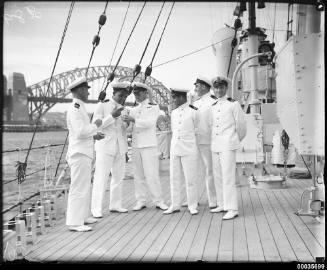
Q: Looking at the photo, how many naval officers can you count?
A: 6